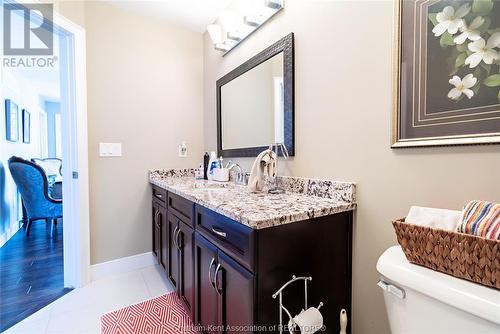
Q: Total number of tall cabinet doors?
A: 6